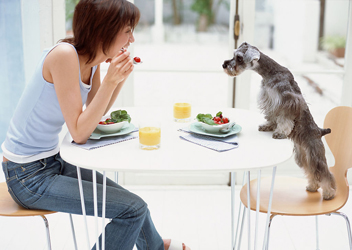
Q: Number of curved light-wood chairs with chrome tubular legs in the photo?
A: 2